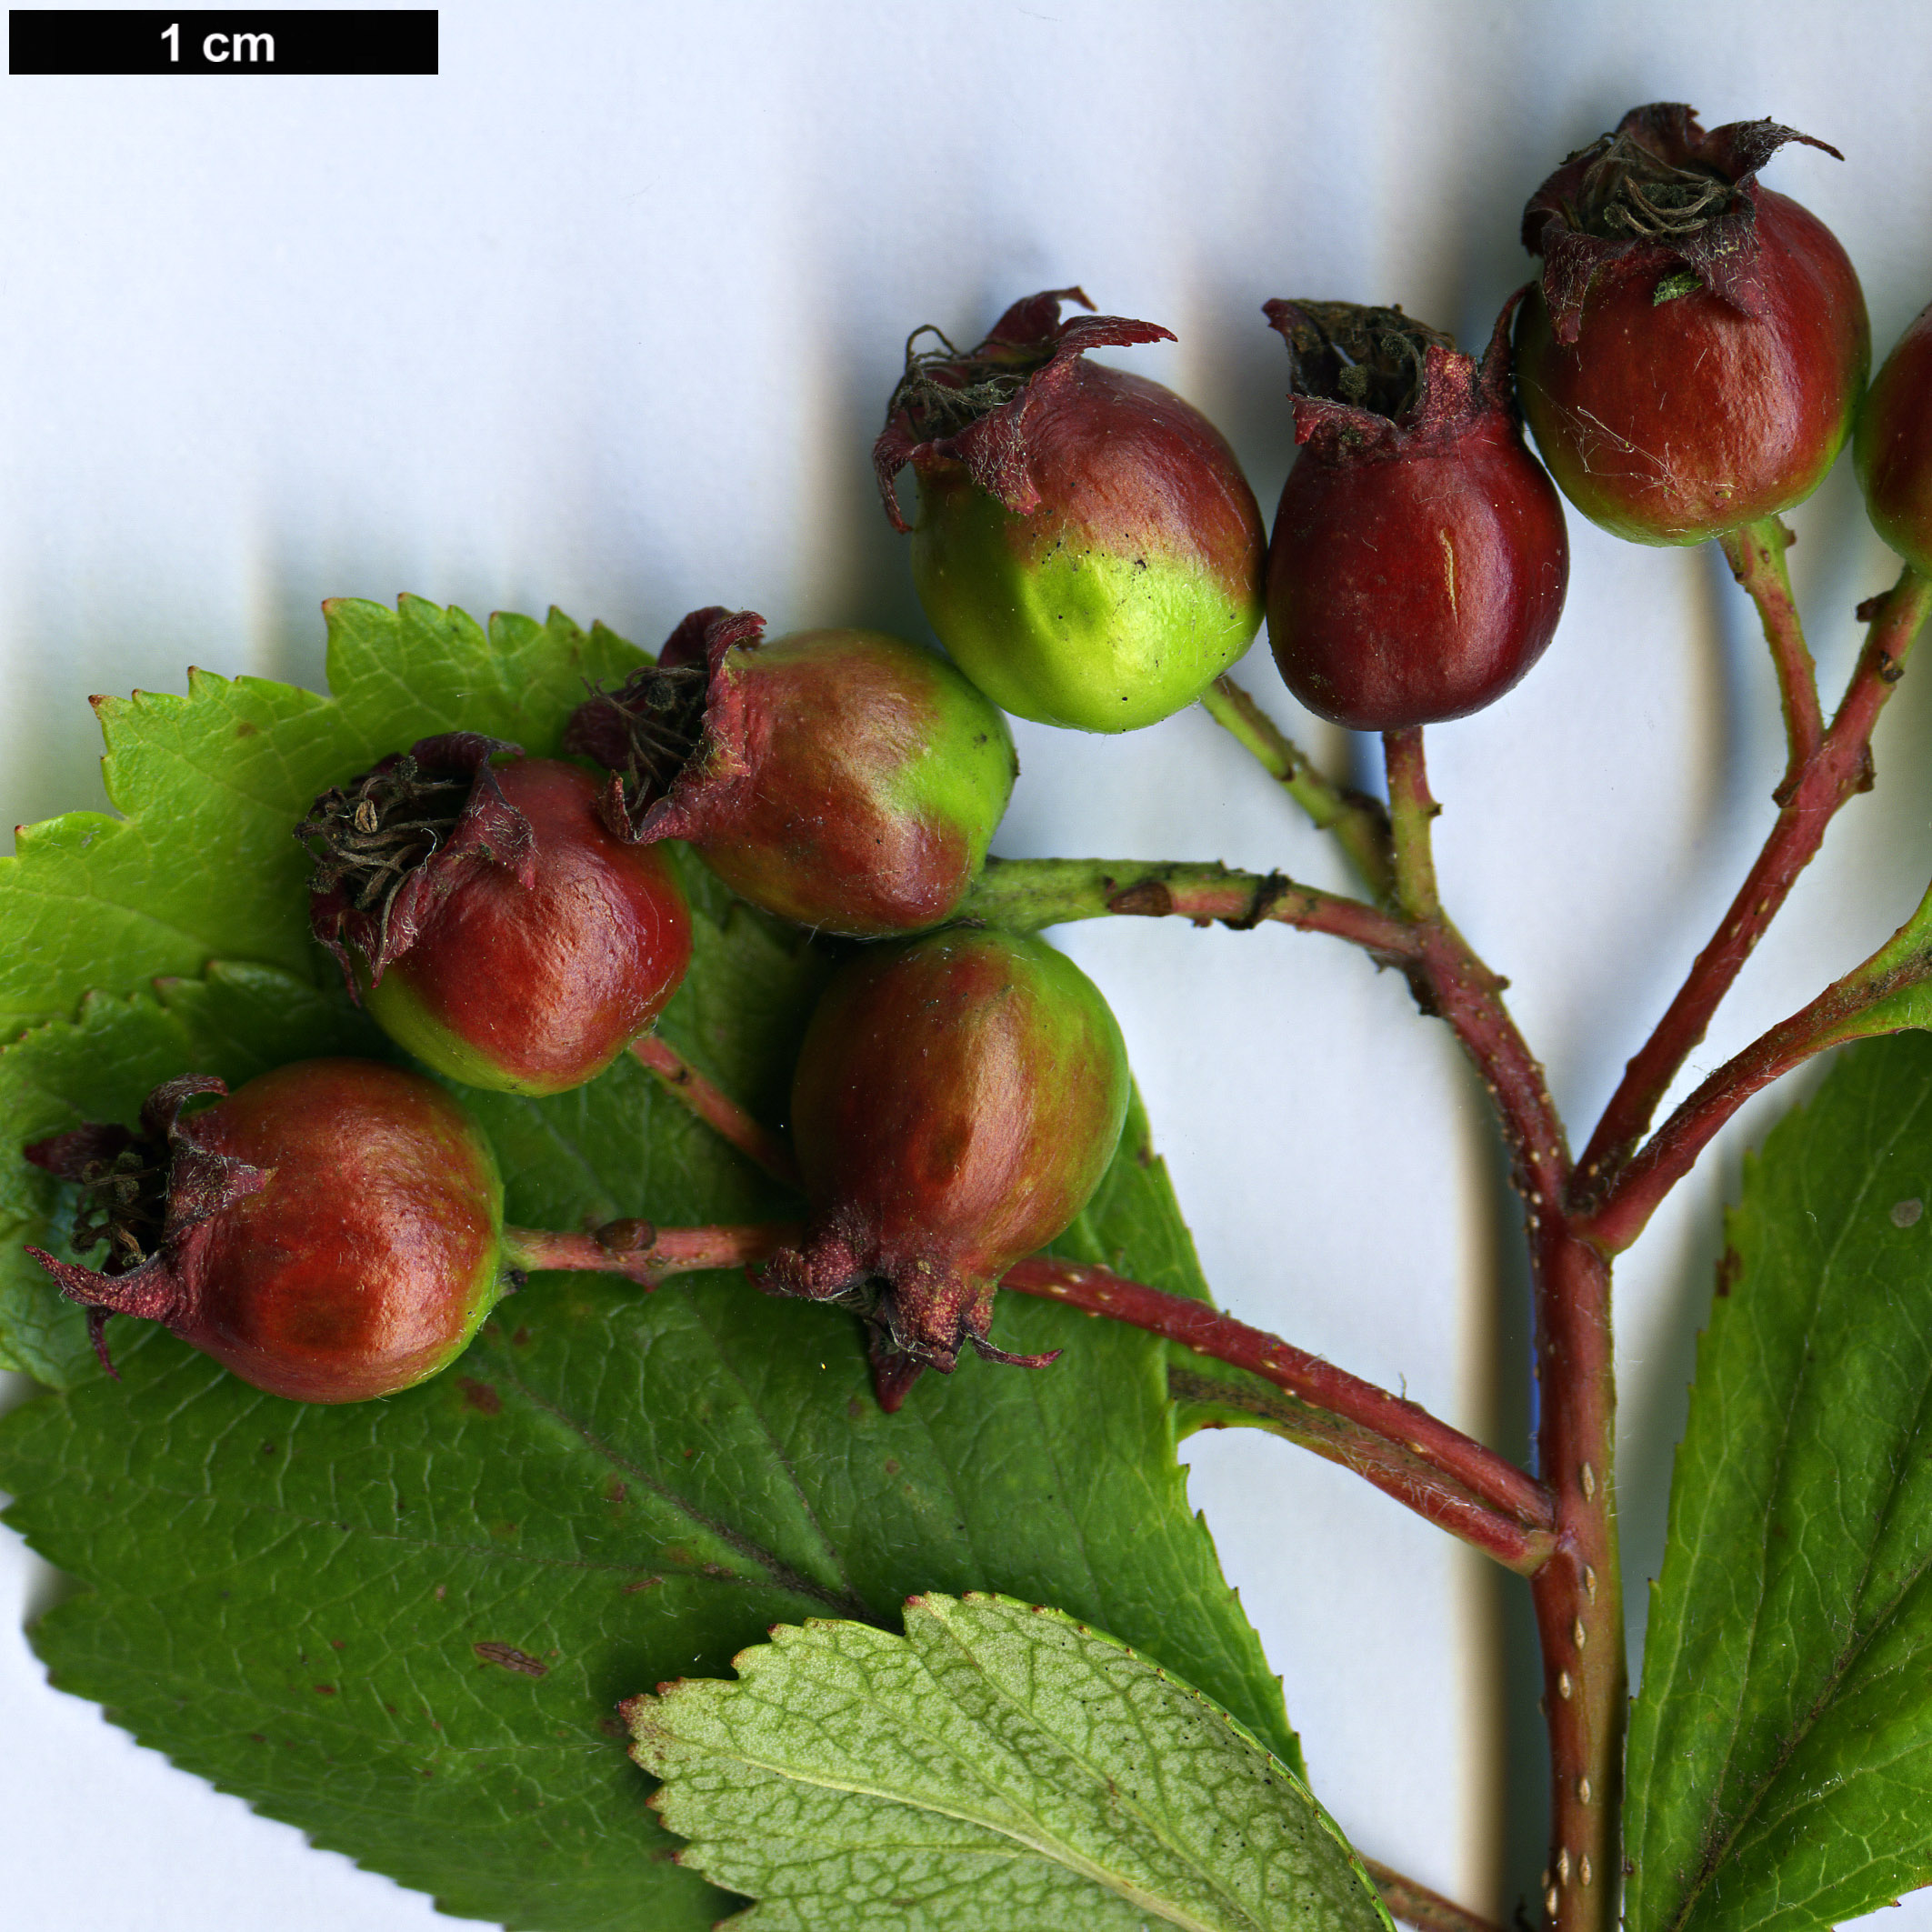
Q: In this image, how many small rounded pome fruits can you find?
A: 8